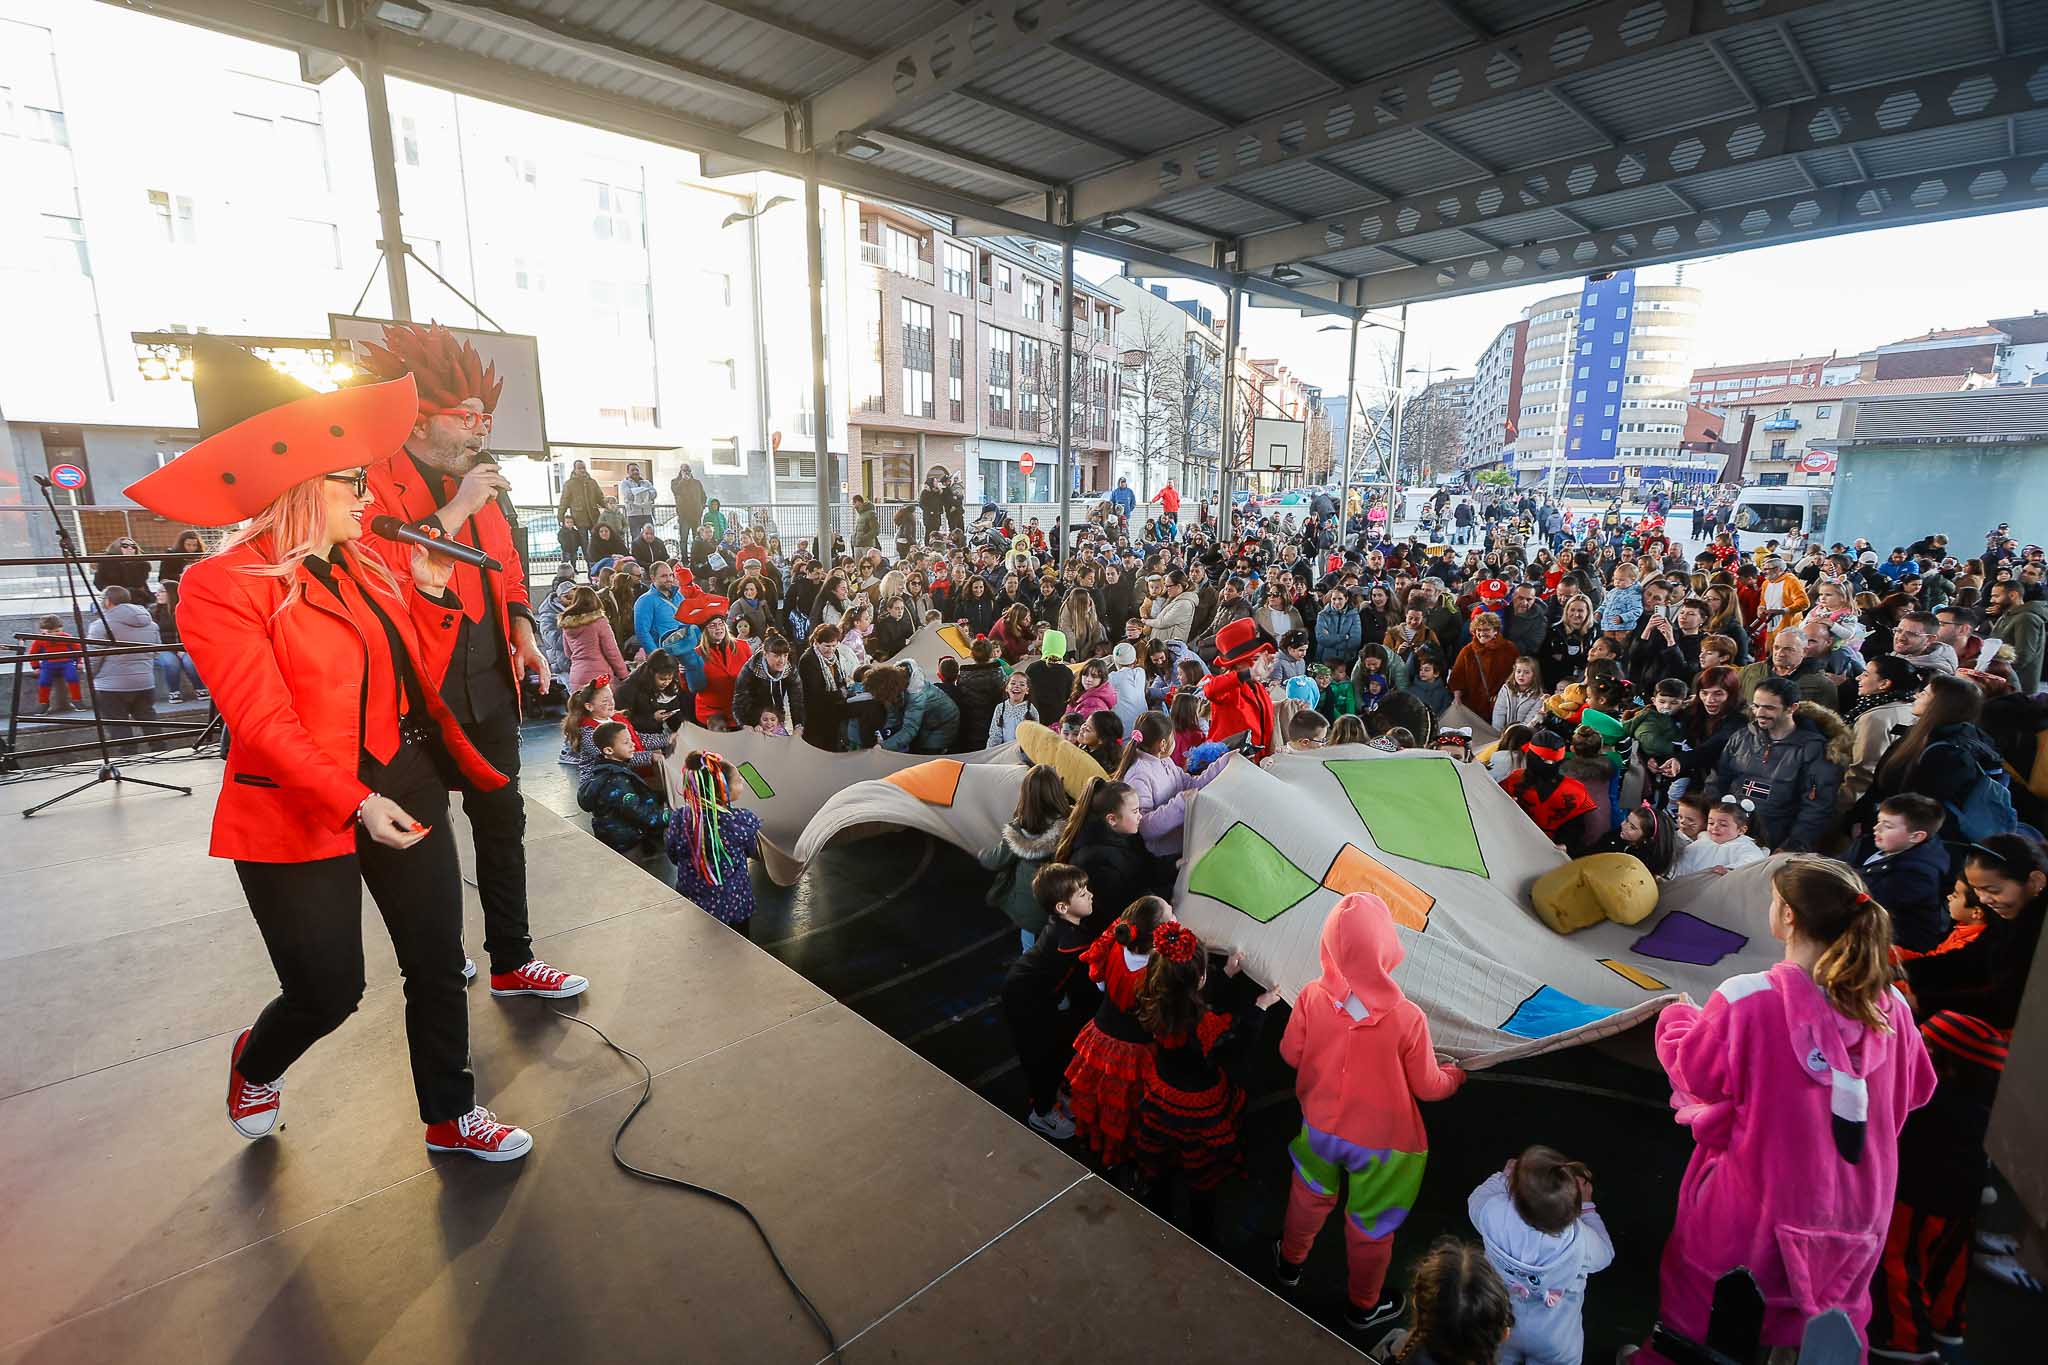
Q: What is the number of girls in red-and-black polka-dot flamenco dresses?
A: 2